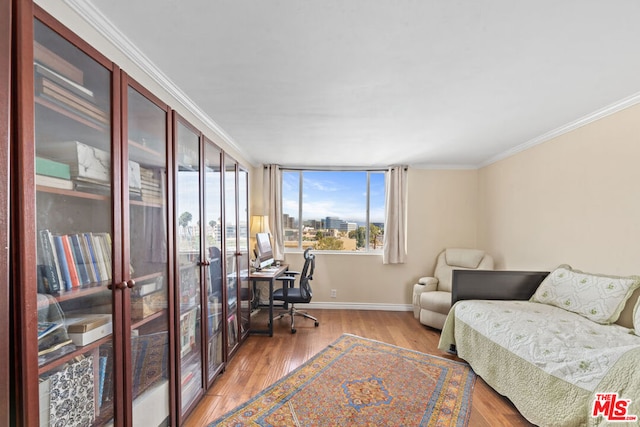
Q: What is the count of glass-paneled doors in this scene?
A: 6